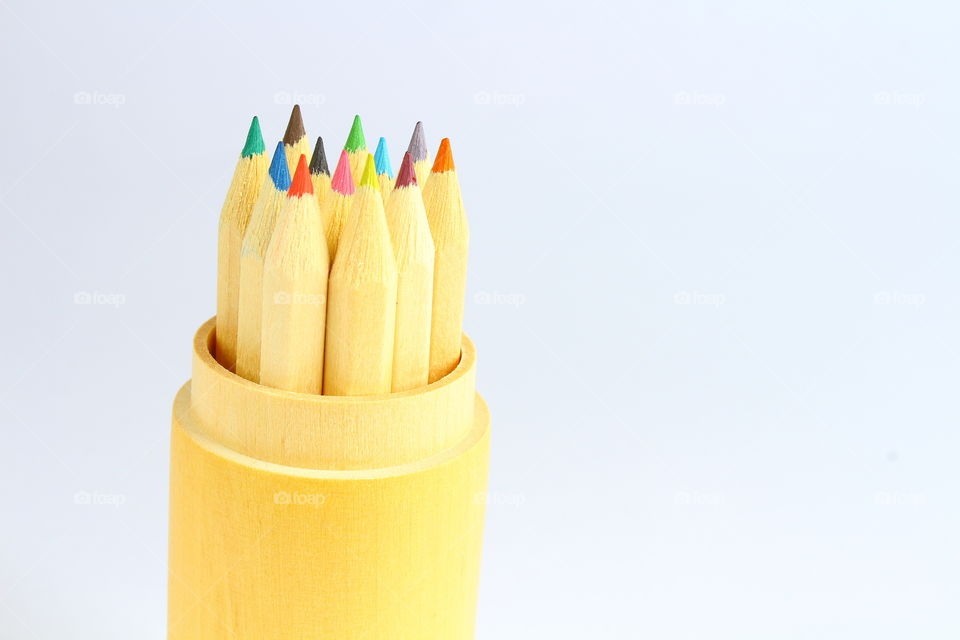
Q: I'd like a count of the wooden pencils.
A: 12